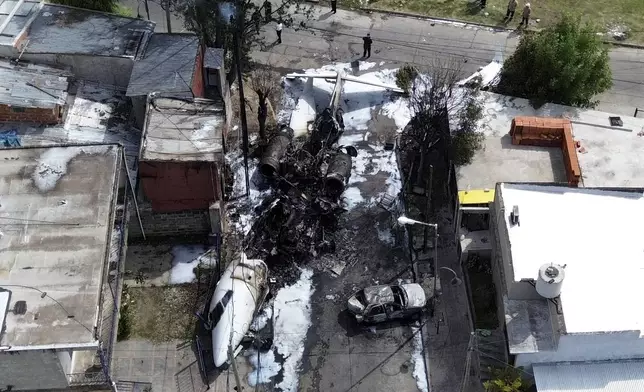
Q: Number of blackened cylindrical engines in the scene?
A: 2